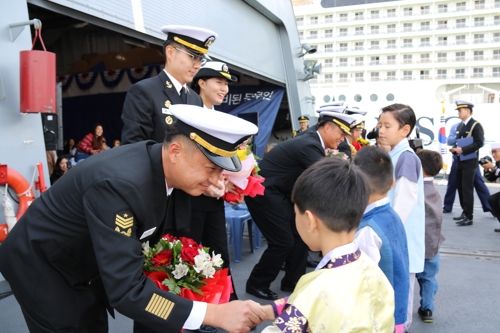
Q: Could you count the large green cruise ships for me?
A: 0